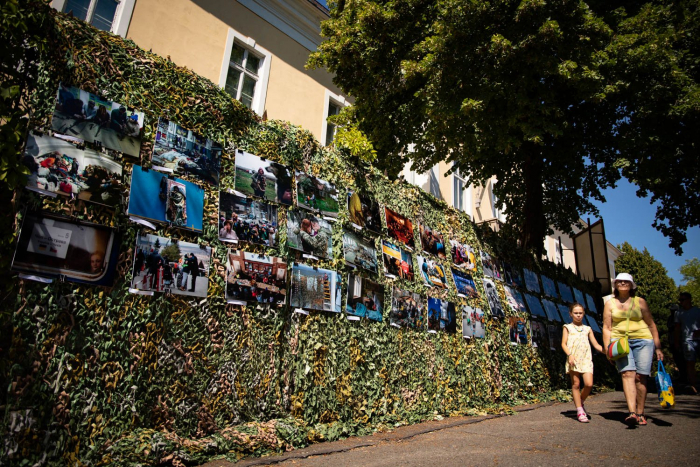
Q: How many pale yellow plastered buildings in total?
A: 1